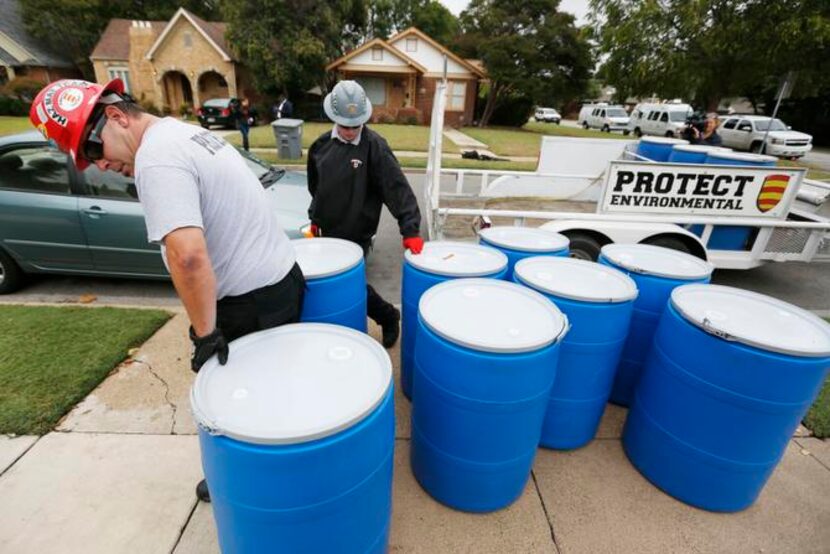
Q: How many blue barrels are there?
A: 11